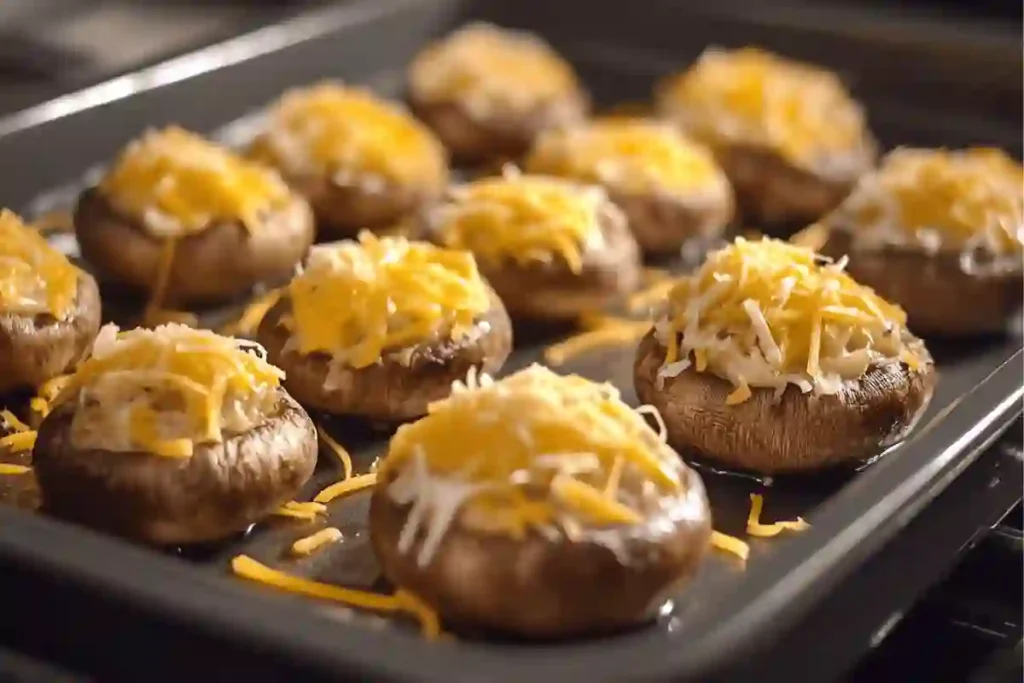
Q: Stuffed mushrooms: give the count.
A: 12